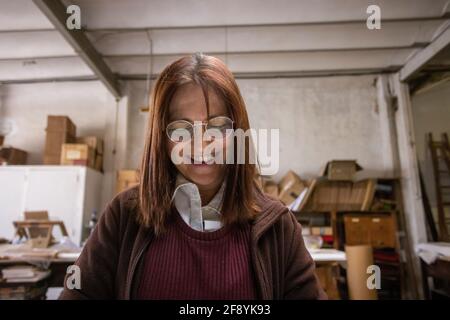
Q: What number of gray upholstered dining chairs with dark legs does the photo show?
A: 0